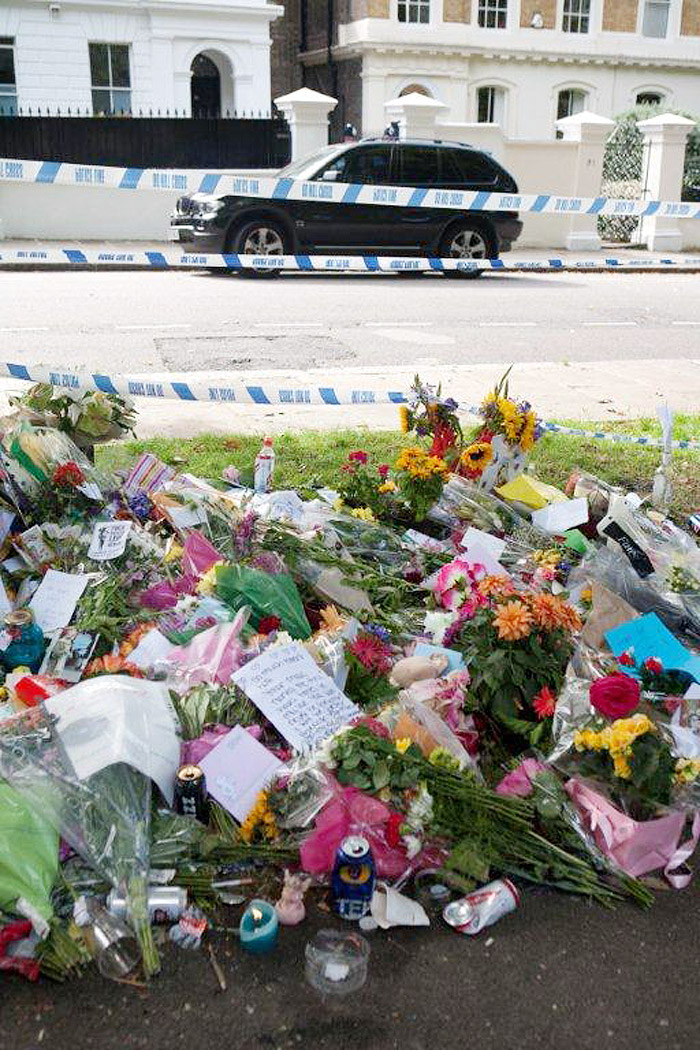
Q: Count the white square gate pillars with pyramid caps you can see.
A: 4